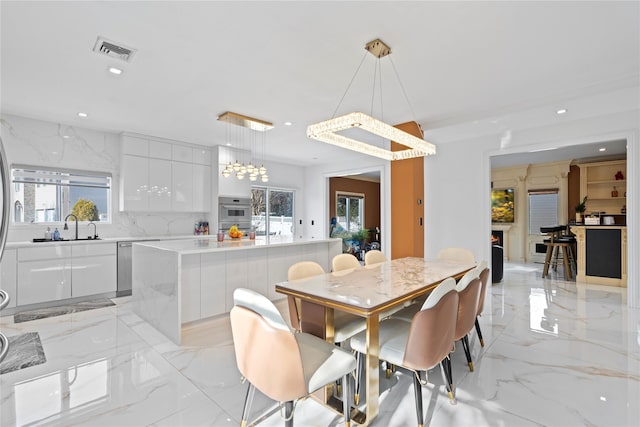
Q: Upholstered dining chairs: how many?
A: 8